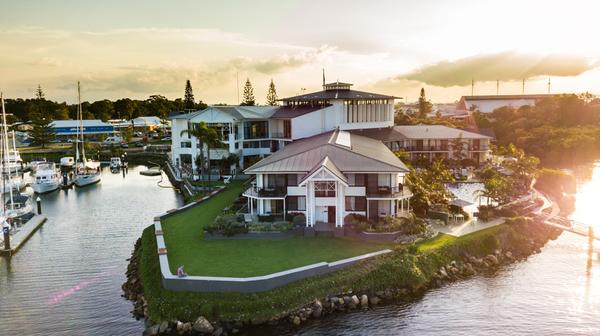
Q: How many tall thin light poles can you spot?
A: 4